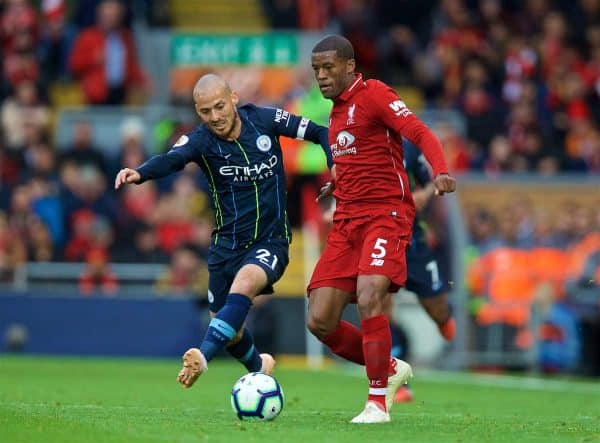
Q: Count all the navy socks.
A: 3